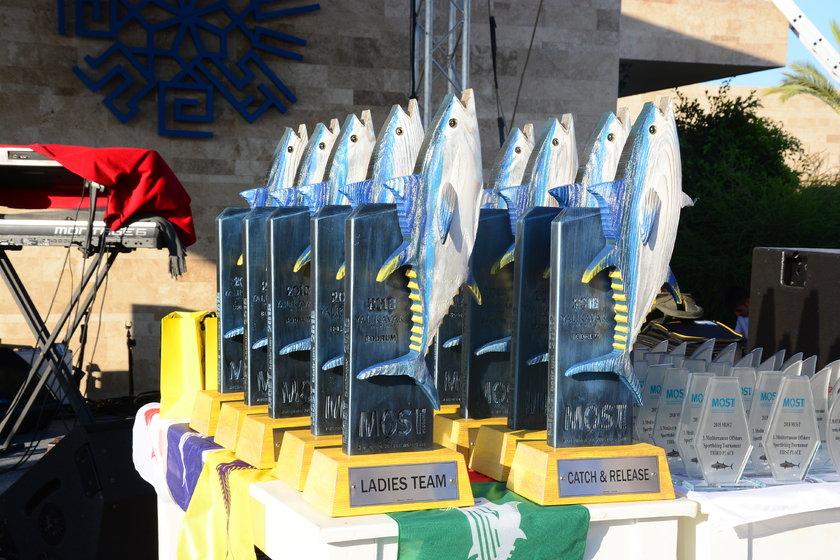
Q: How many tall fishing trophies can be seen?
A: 9